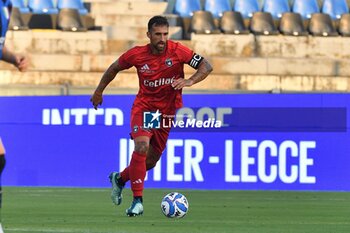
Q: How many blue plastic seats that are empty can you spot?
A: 9